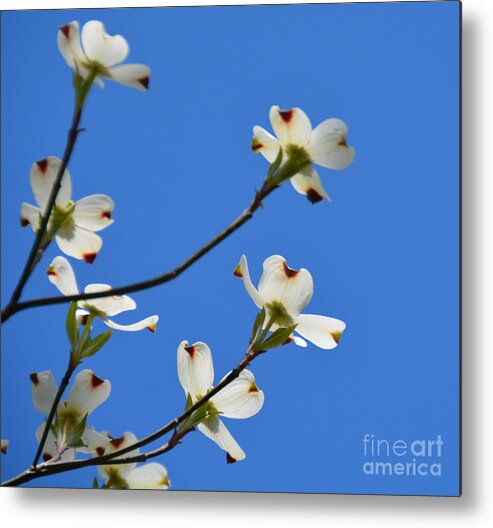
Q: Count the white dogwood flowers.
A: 8